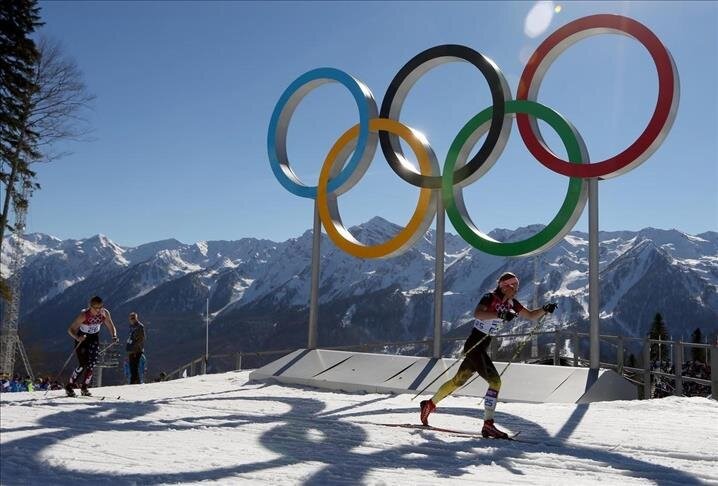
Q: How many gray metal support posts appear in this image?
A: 3